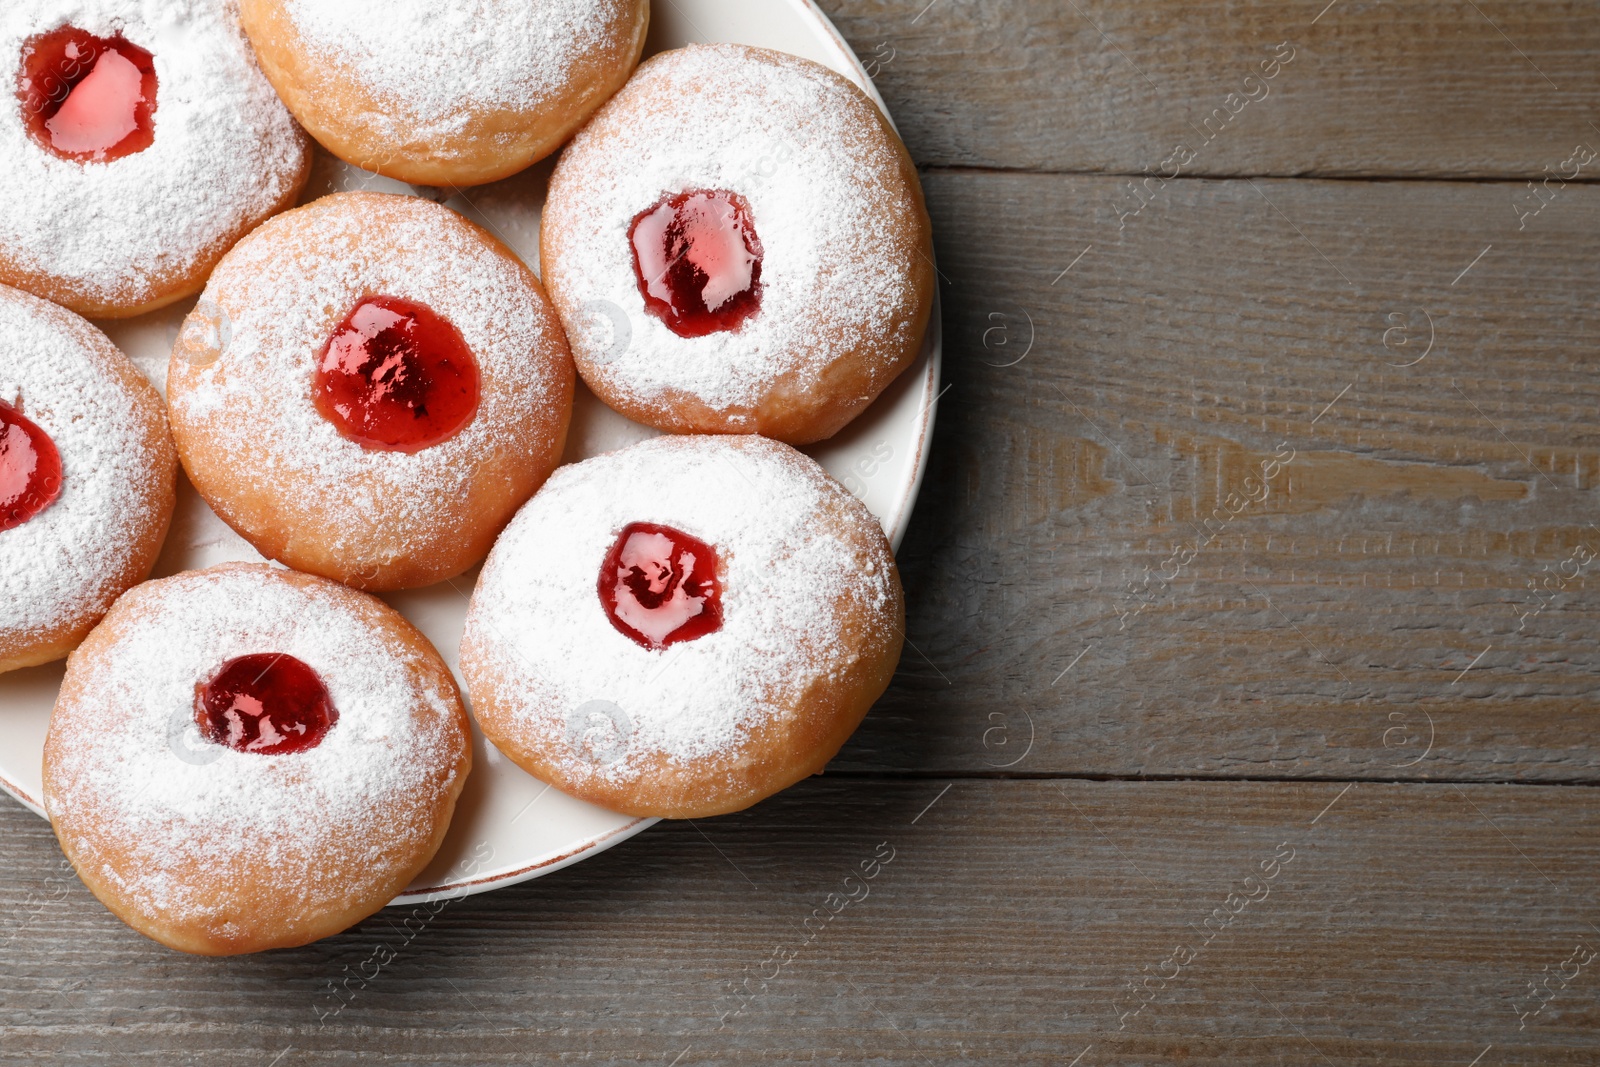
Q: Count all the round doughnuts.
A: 7